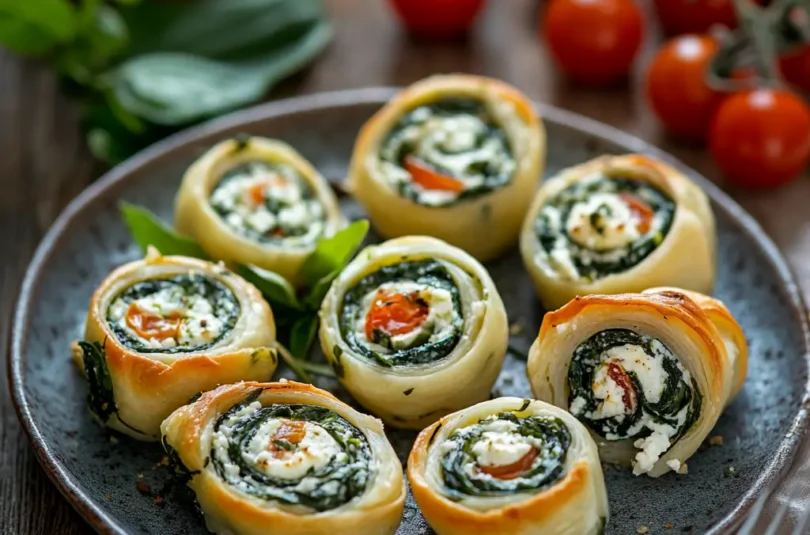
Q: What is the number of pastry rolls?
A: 8